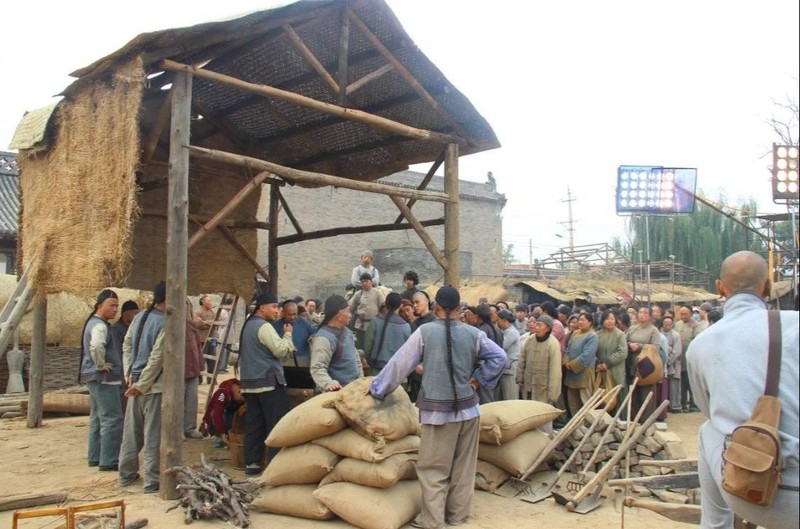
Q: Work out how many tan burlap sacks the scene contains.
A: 10